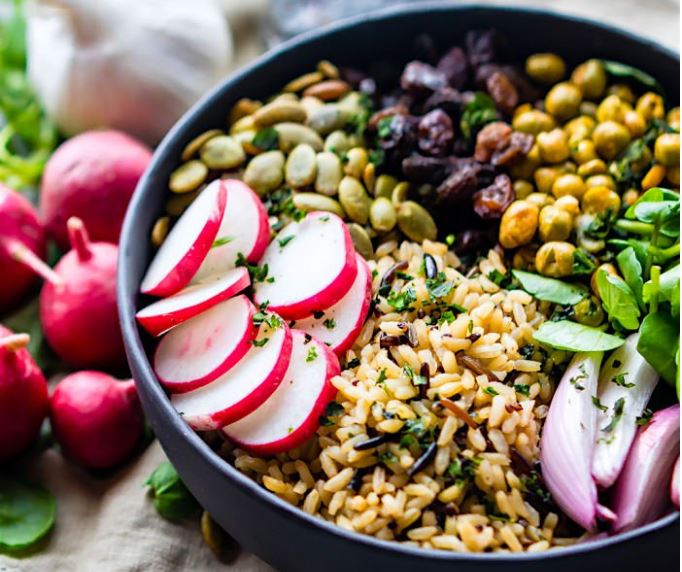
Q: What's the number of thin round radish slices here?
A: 8